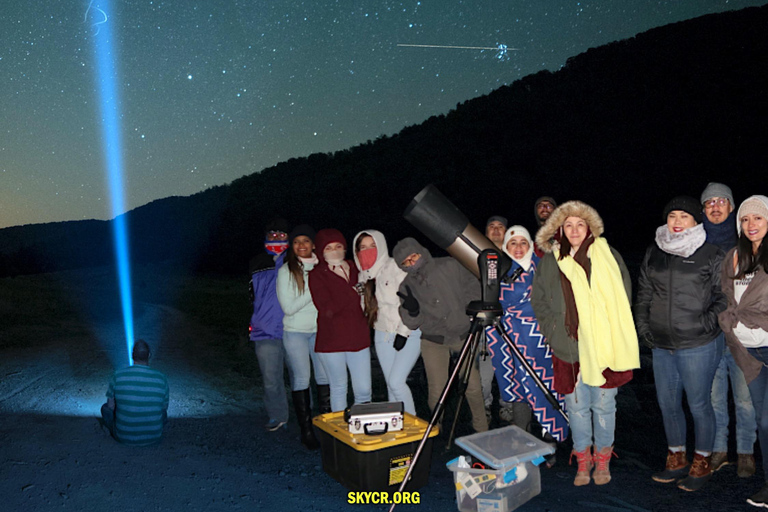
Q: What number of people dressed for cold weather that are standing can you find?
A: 12